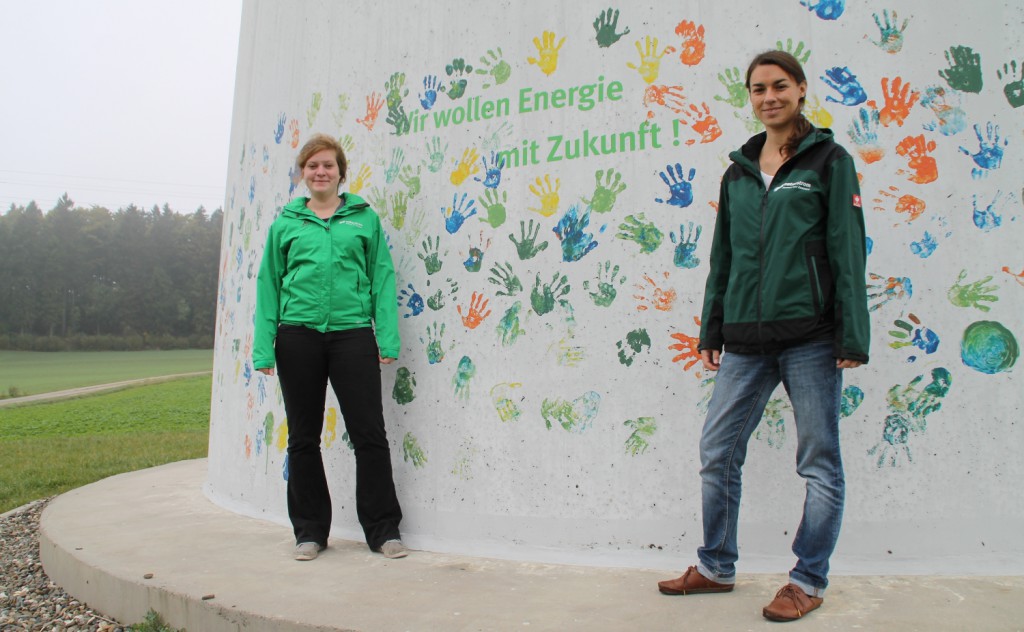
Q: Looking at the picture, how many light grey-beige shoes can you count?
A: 2